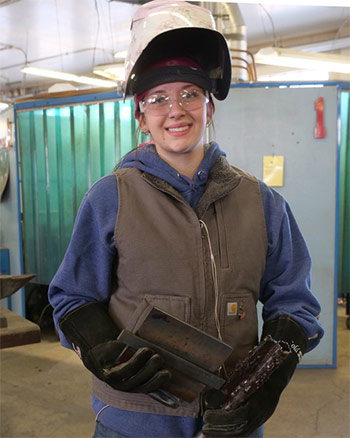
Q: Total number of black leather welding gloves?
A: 2